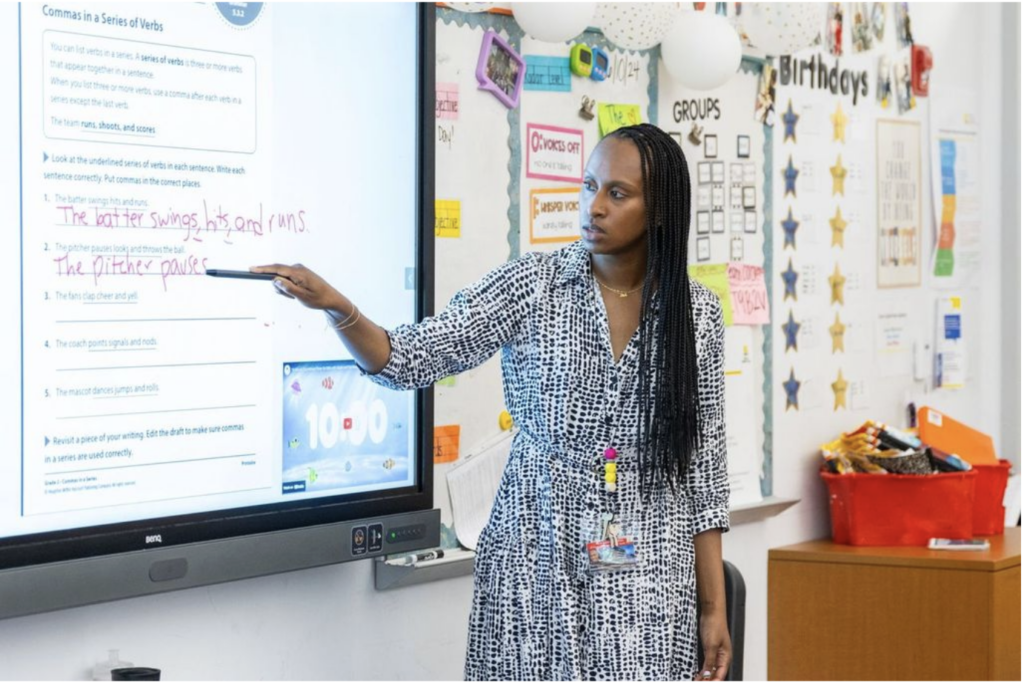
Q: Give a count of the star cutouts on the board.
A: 12